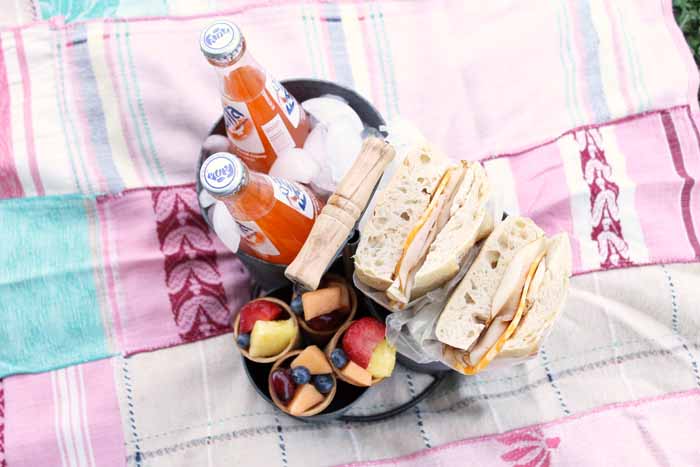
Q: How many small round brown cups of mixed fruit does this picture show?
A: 4